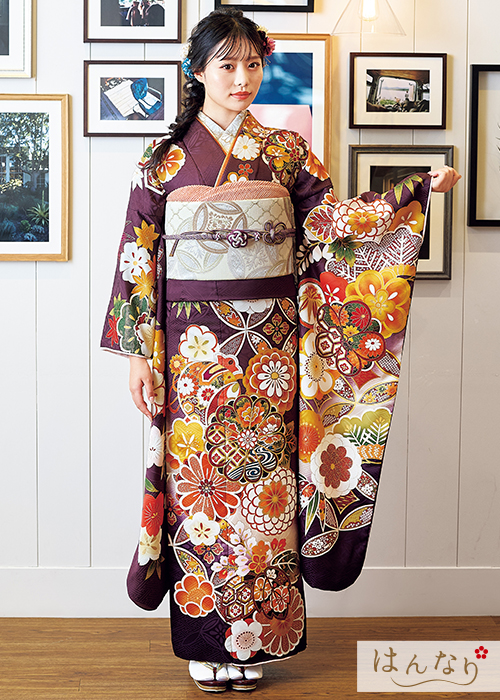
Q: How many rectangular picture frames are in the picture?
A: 9